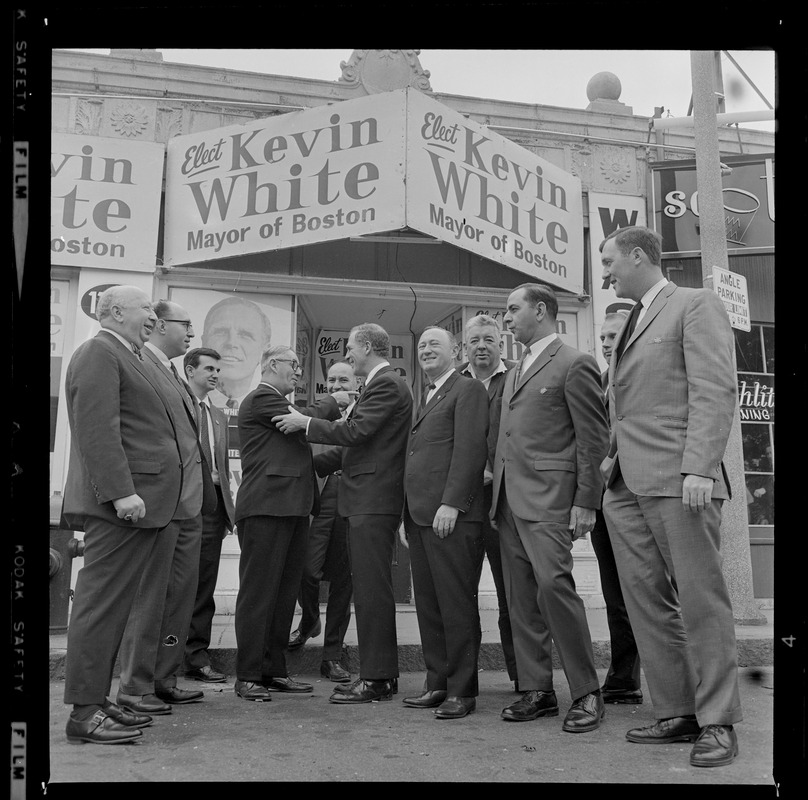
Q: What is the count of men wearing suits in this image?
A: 10